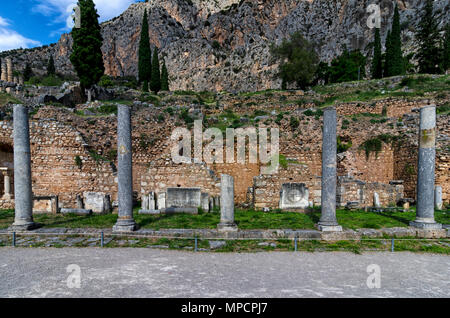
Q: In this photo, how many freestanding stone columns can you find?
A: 5